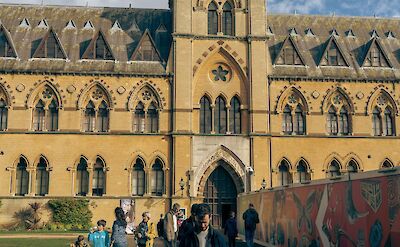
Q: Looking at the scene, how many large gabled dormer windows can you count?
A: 7